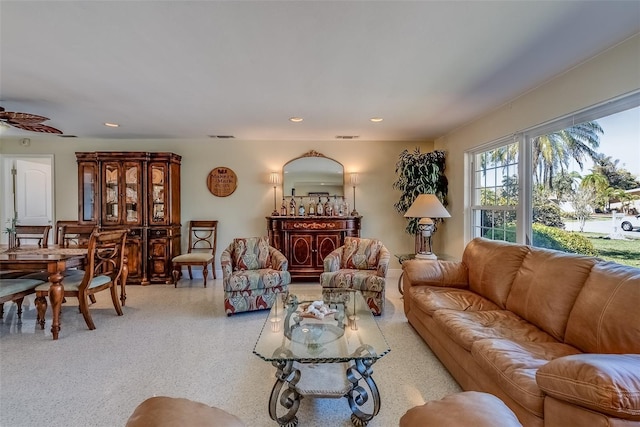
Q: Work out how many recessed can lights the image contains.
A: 3